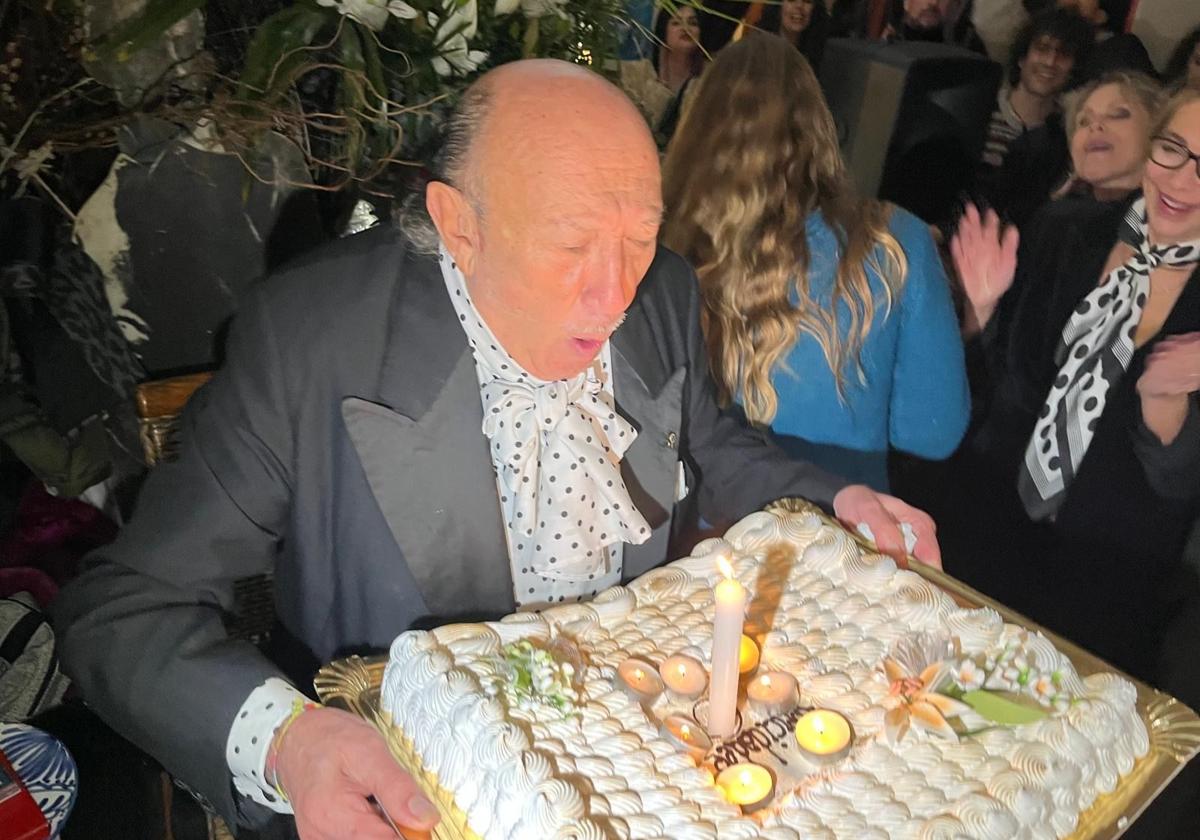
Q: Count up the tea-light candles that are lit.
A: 7